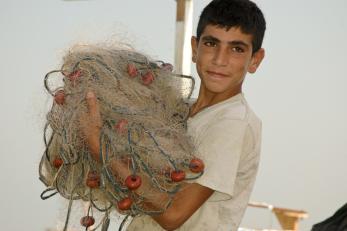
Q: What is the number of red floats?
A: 13